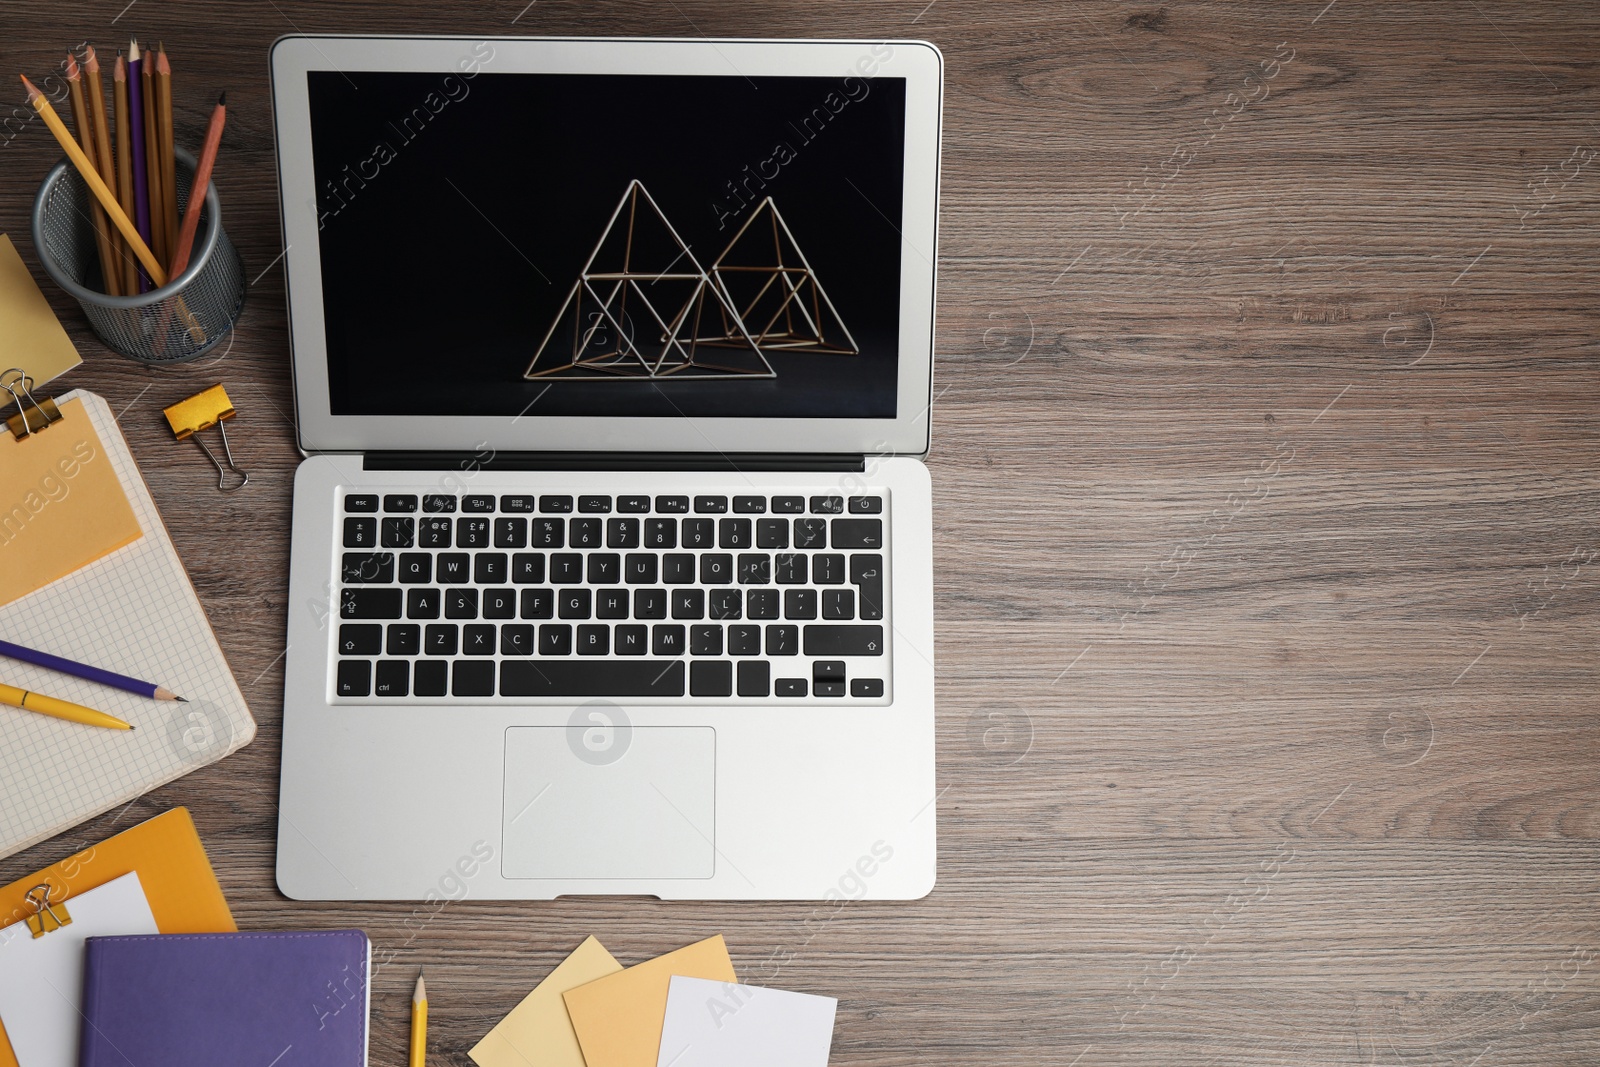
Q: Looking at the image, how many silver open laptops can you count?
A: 1